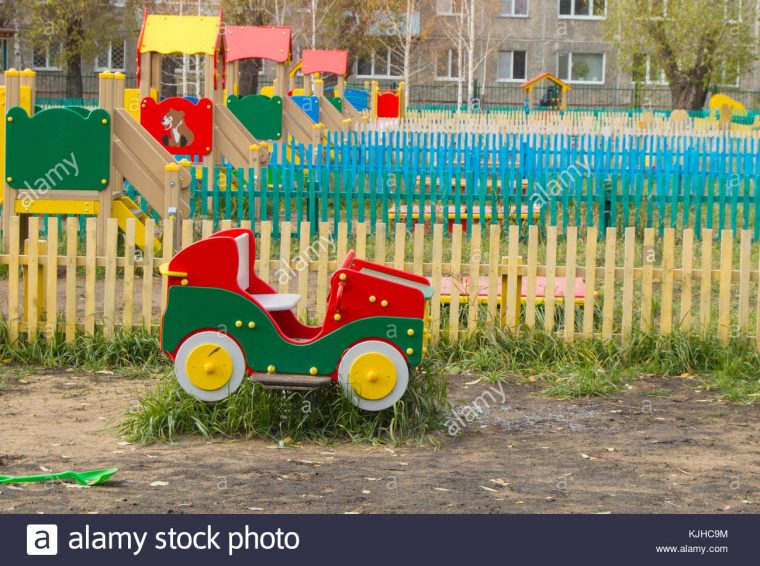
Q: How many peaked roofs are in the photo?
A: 4